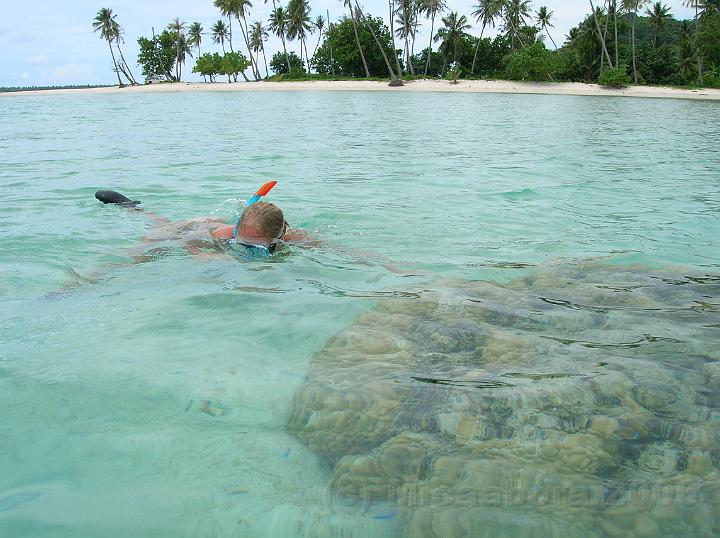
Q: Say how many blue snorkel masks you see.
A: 1